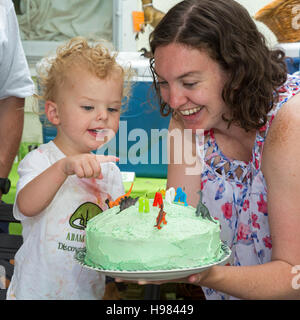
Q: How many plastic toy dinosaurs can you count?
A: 4